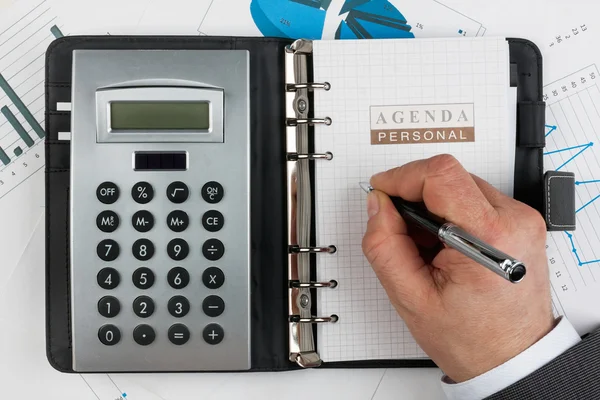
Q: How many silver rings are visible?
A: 6